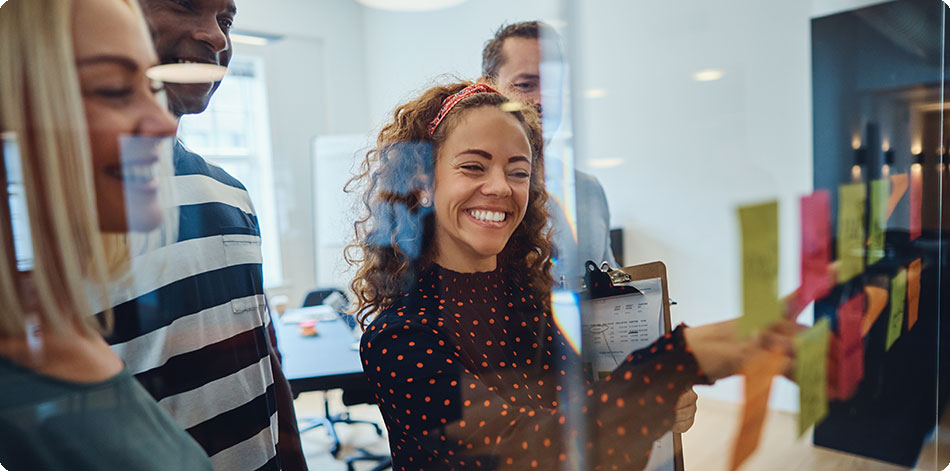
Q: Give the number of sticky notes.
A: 12